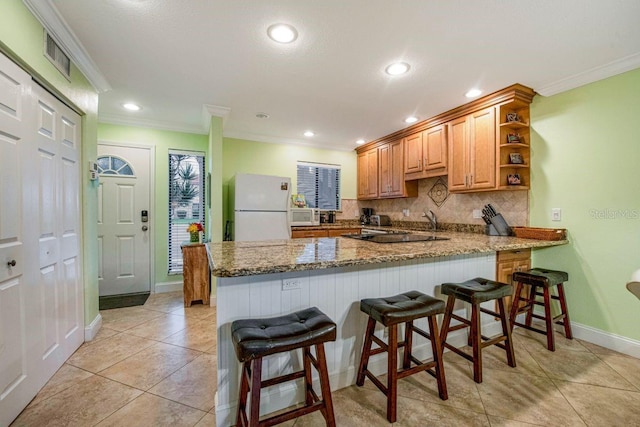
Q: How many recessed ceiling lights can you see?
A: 7